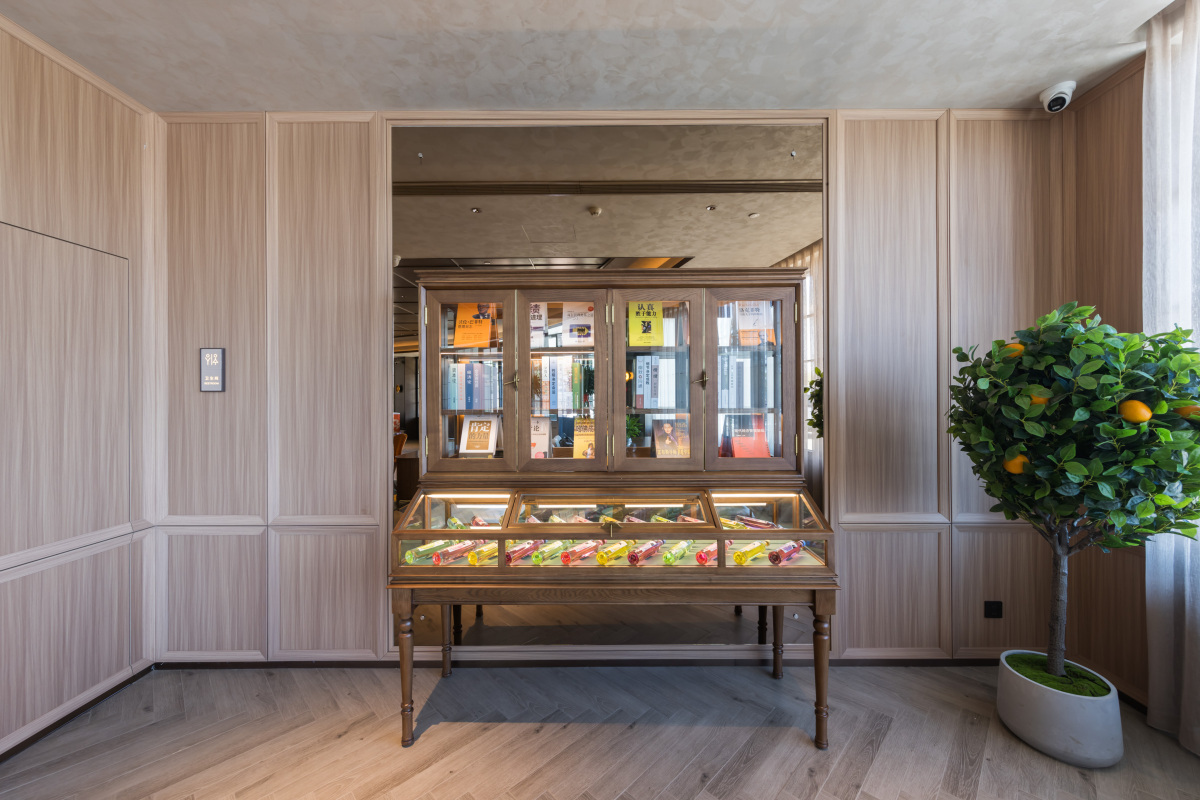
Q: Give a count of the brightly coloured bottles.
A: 12